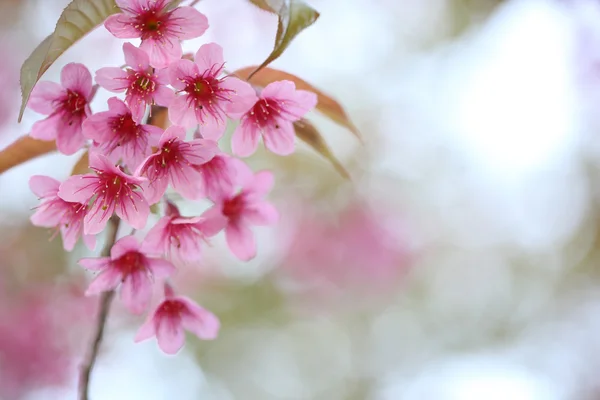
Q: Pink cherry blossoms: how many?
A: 14